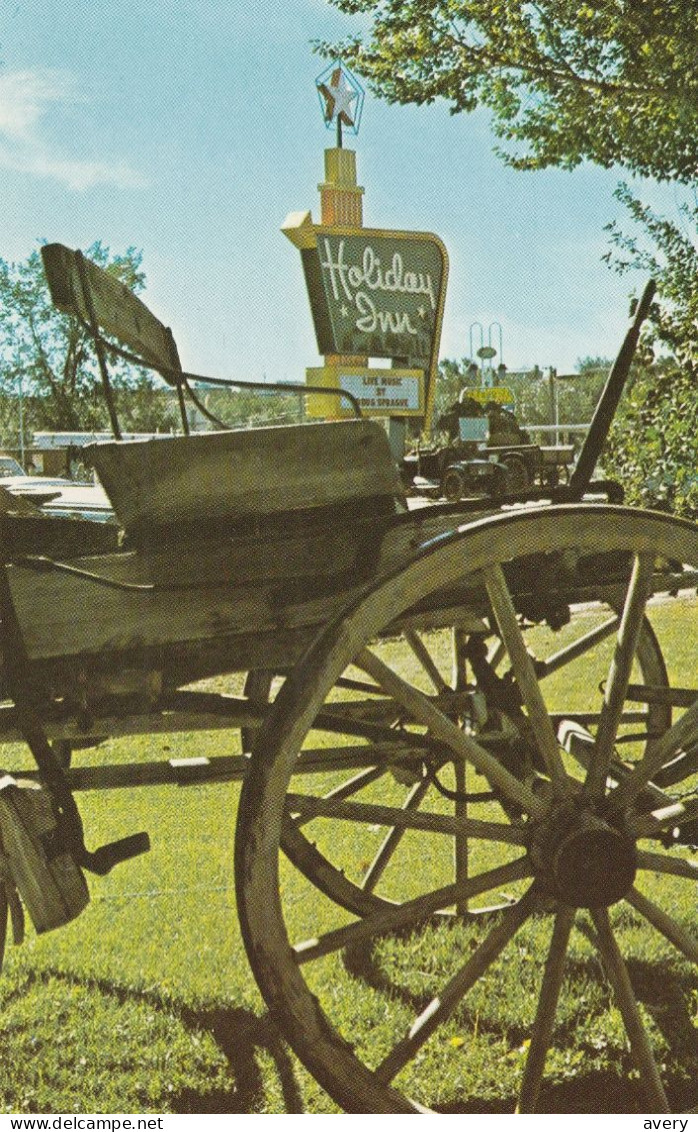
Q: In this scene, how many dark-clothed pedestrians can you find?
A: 0